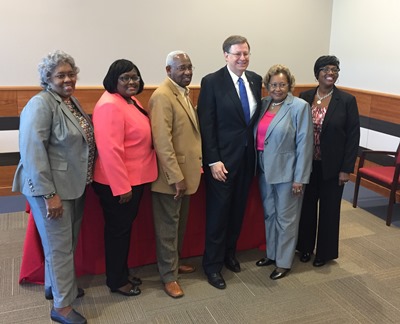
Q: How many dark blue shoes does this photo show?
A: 2